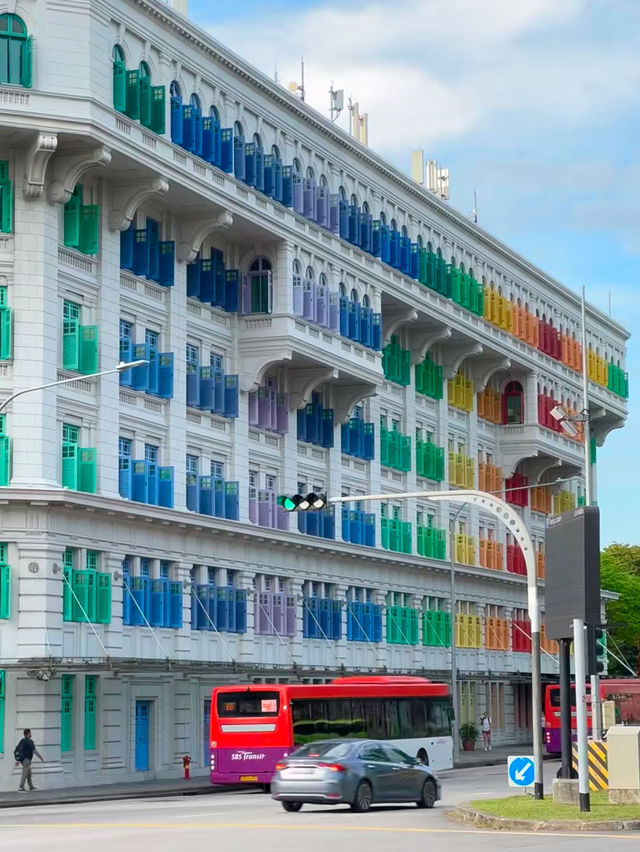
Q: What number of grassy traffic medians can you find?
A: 1